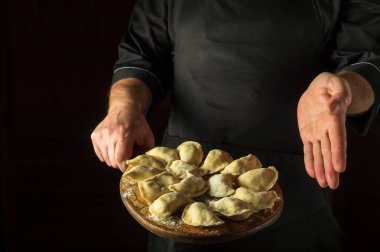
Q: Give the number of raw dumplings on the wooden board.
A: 15